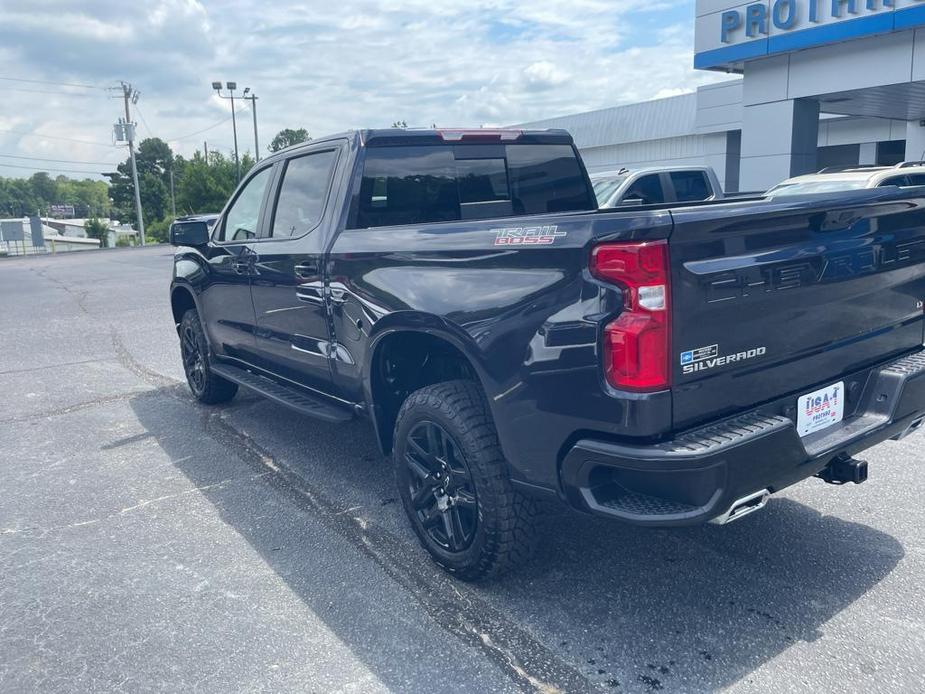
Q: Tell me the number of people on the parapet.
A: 0